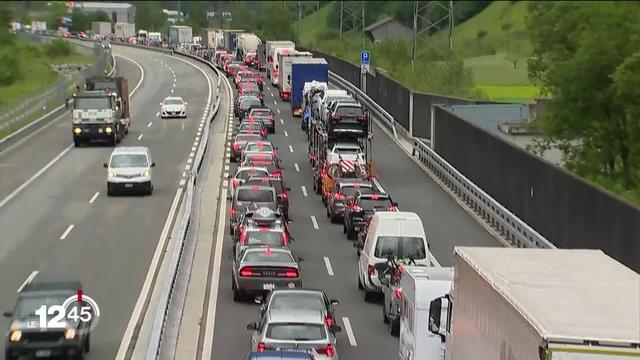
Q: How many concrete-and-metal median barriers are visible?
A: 1